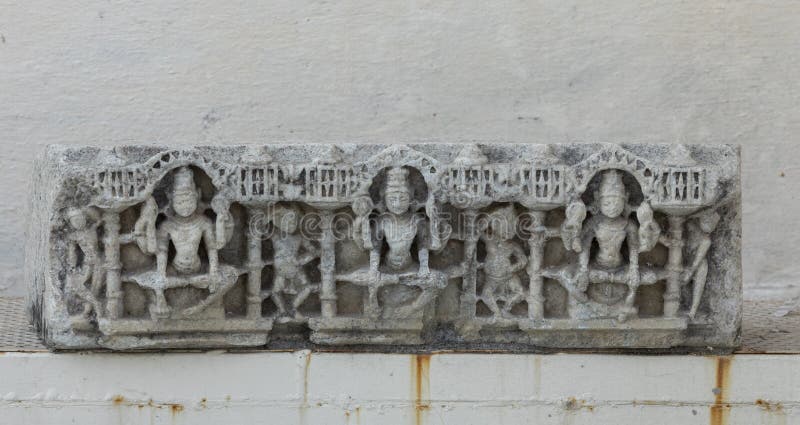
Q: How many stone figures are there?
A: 7